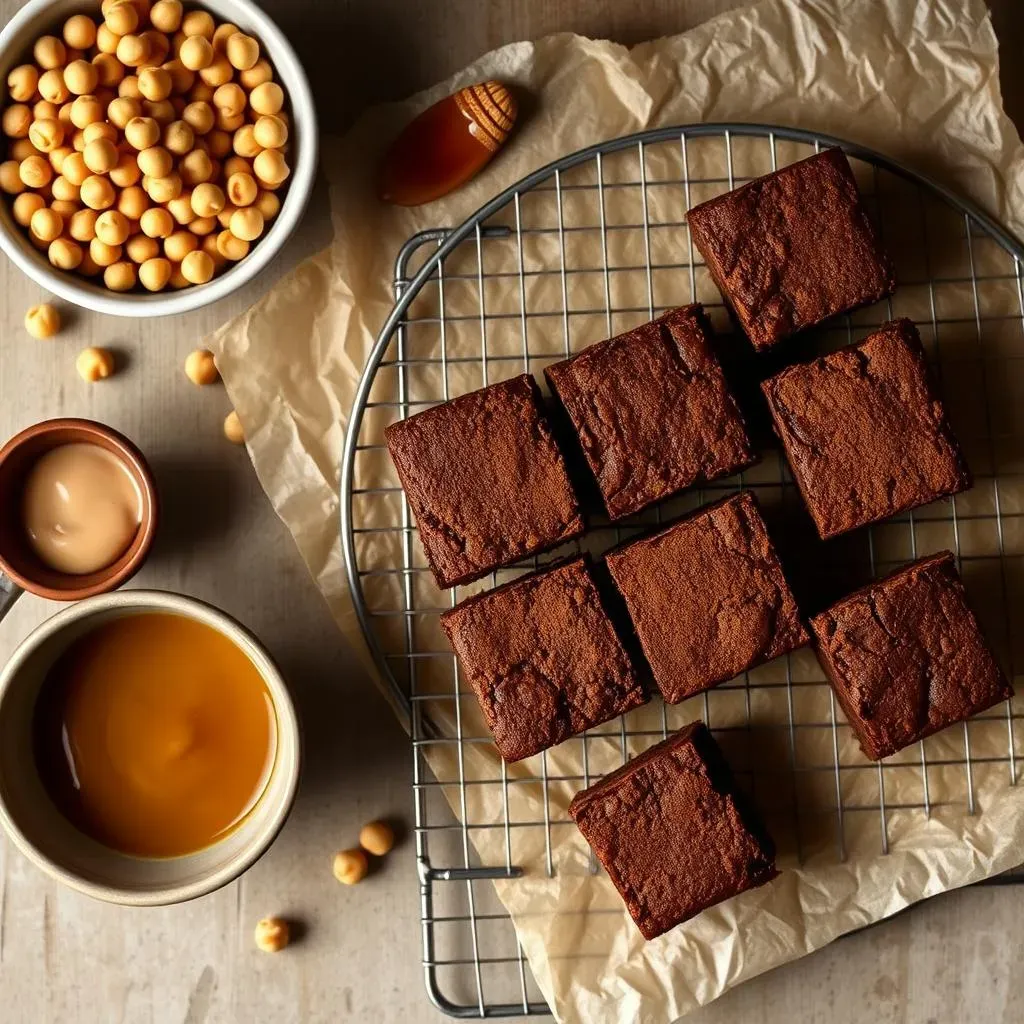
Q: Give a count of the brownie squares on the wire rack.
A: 8